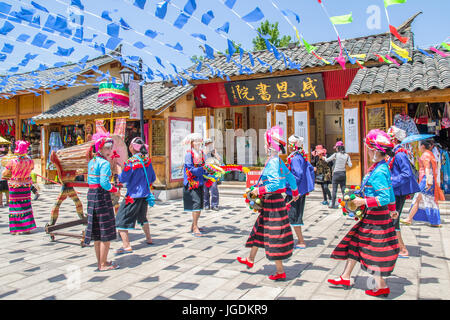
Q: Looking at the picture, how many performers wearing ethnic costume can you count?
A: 8